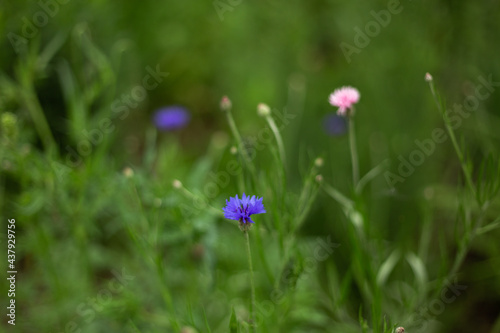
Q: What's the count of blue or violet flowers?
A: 3